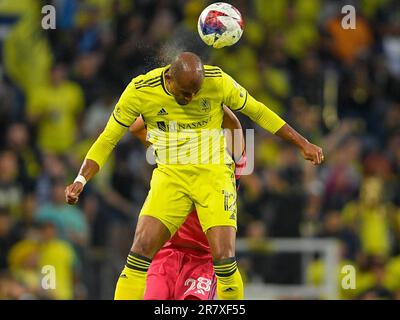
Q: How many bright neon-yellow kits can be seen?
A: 1